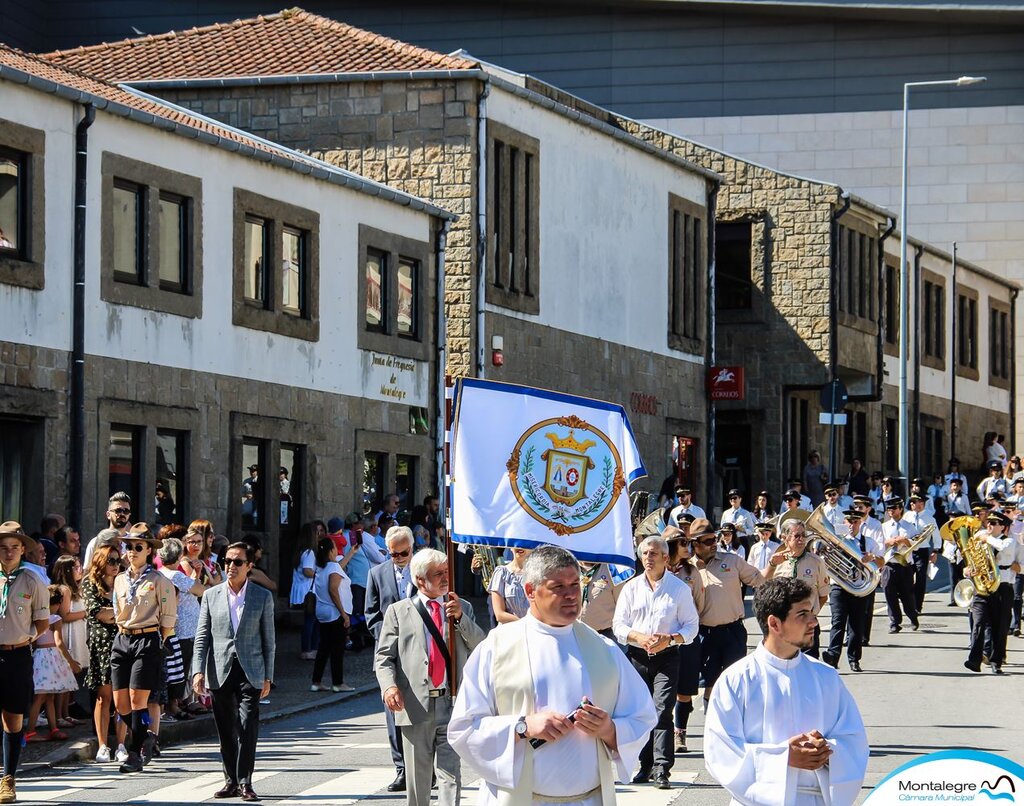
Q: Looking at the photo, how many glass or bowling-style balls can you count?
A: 0